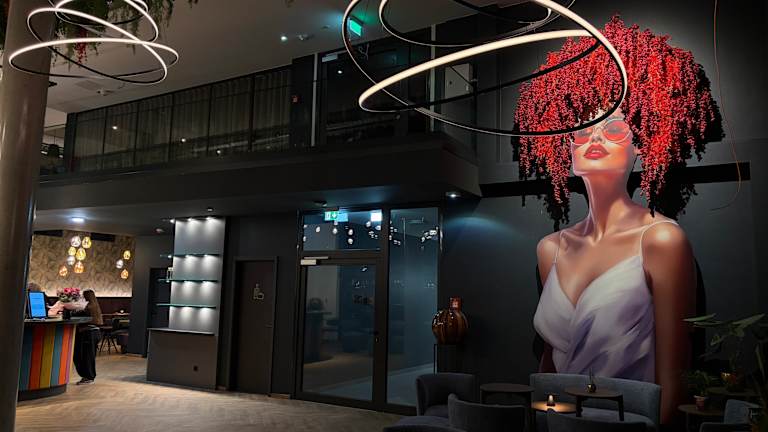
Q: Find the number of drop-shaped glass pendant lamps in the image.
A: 10